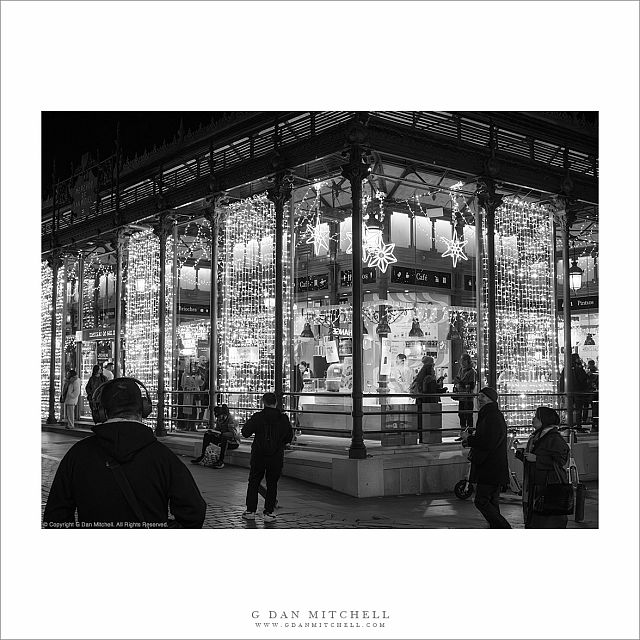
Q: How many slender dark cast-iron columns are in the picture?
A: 8